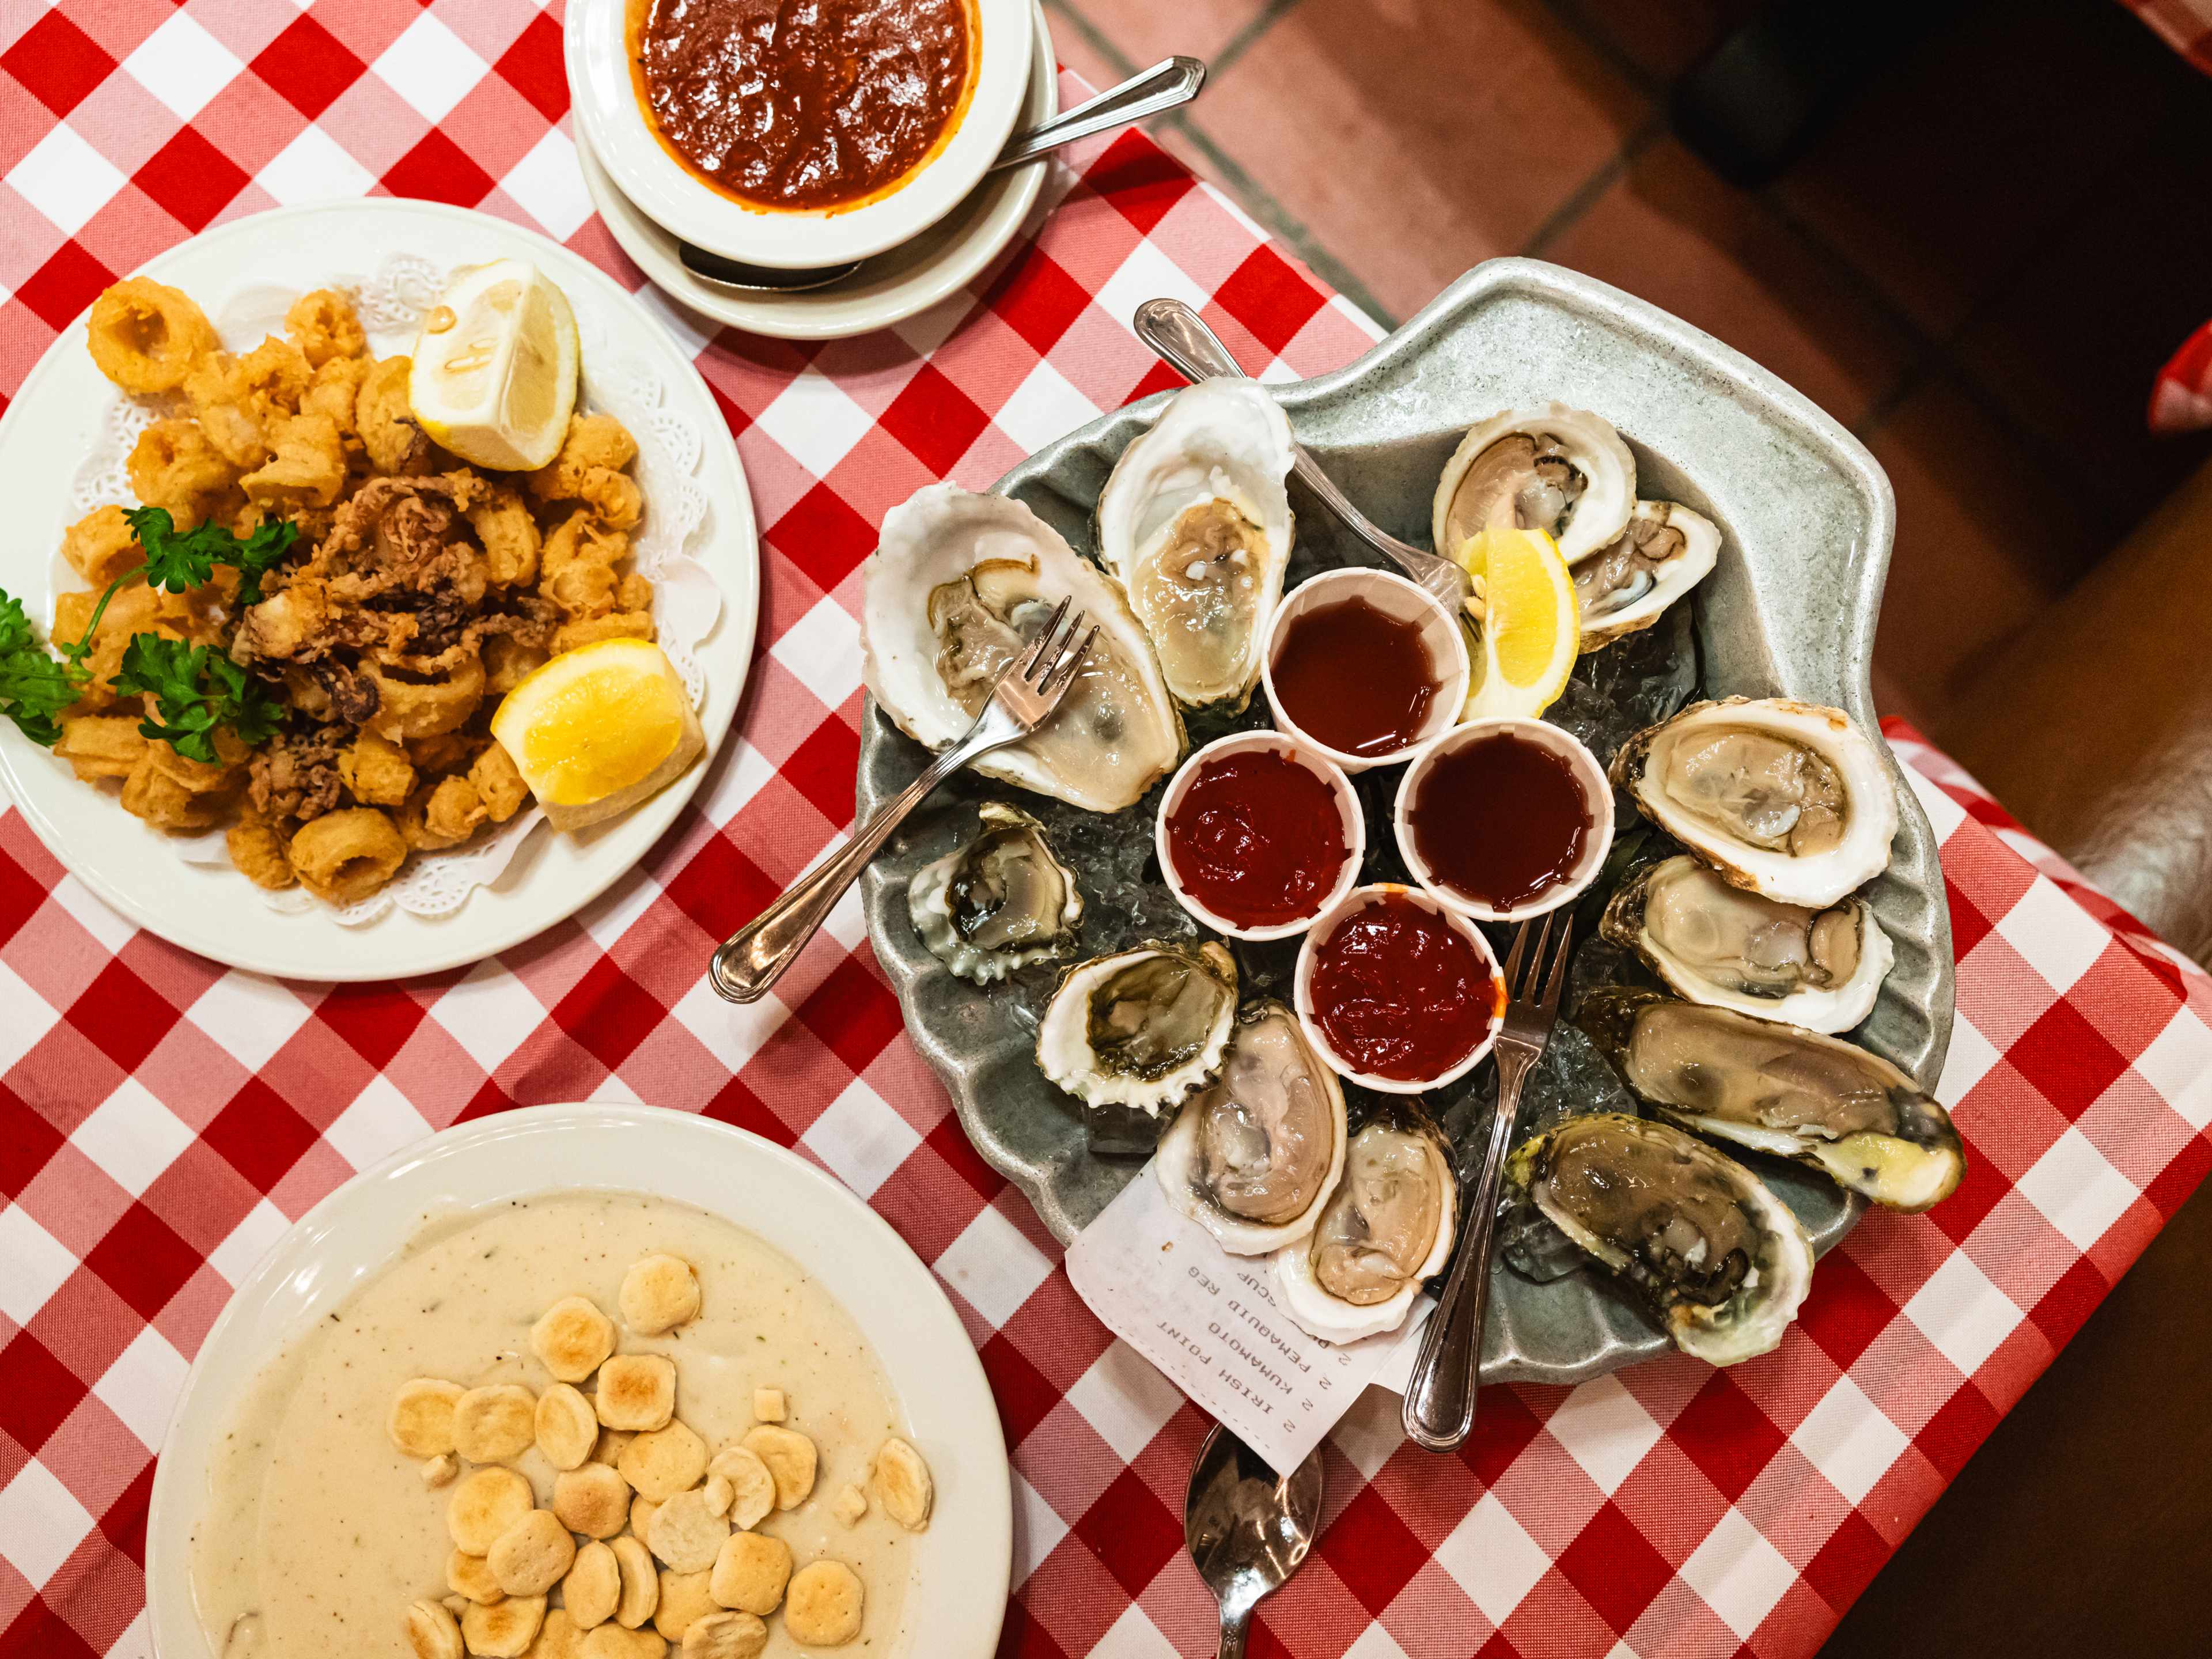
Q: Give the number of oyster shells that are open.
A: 12